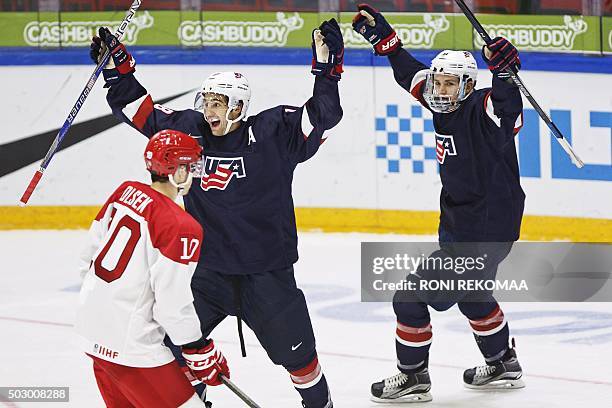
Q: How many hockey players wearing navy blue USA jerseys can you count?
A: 2